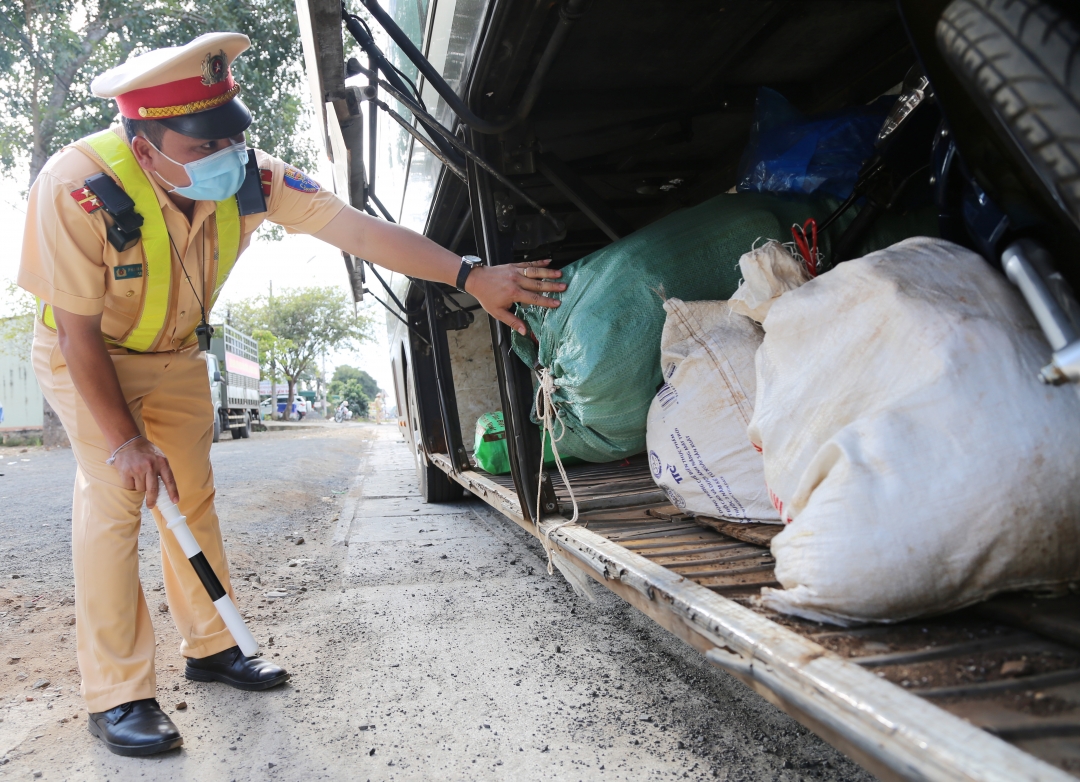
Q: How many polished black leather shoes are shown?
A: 2